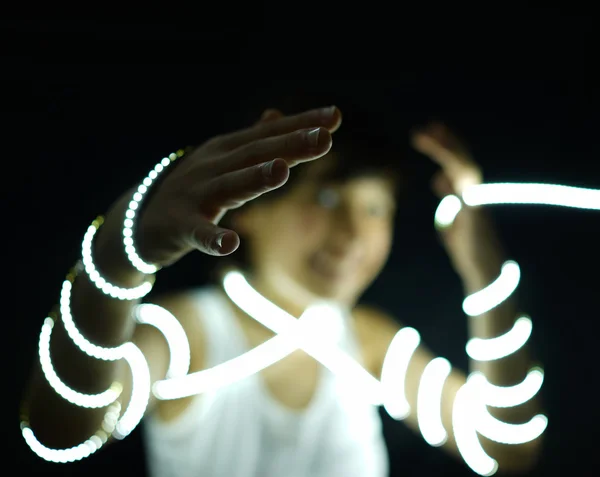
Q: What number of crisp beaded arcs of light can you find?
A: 5